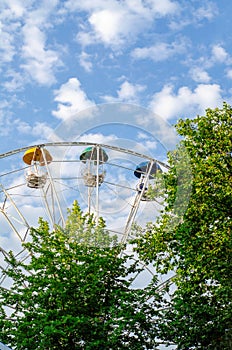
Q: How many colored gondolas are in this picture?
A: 3